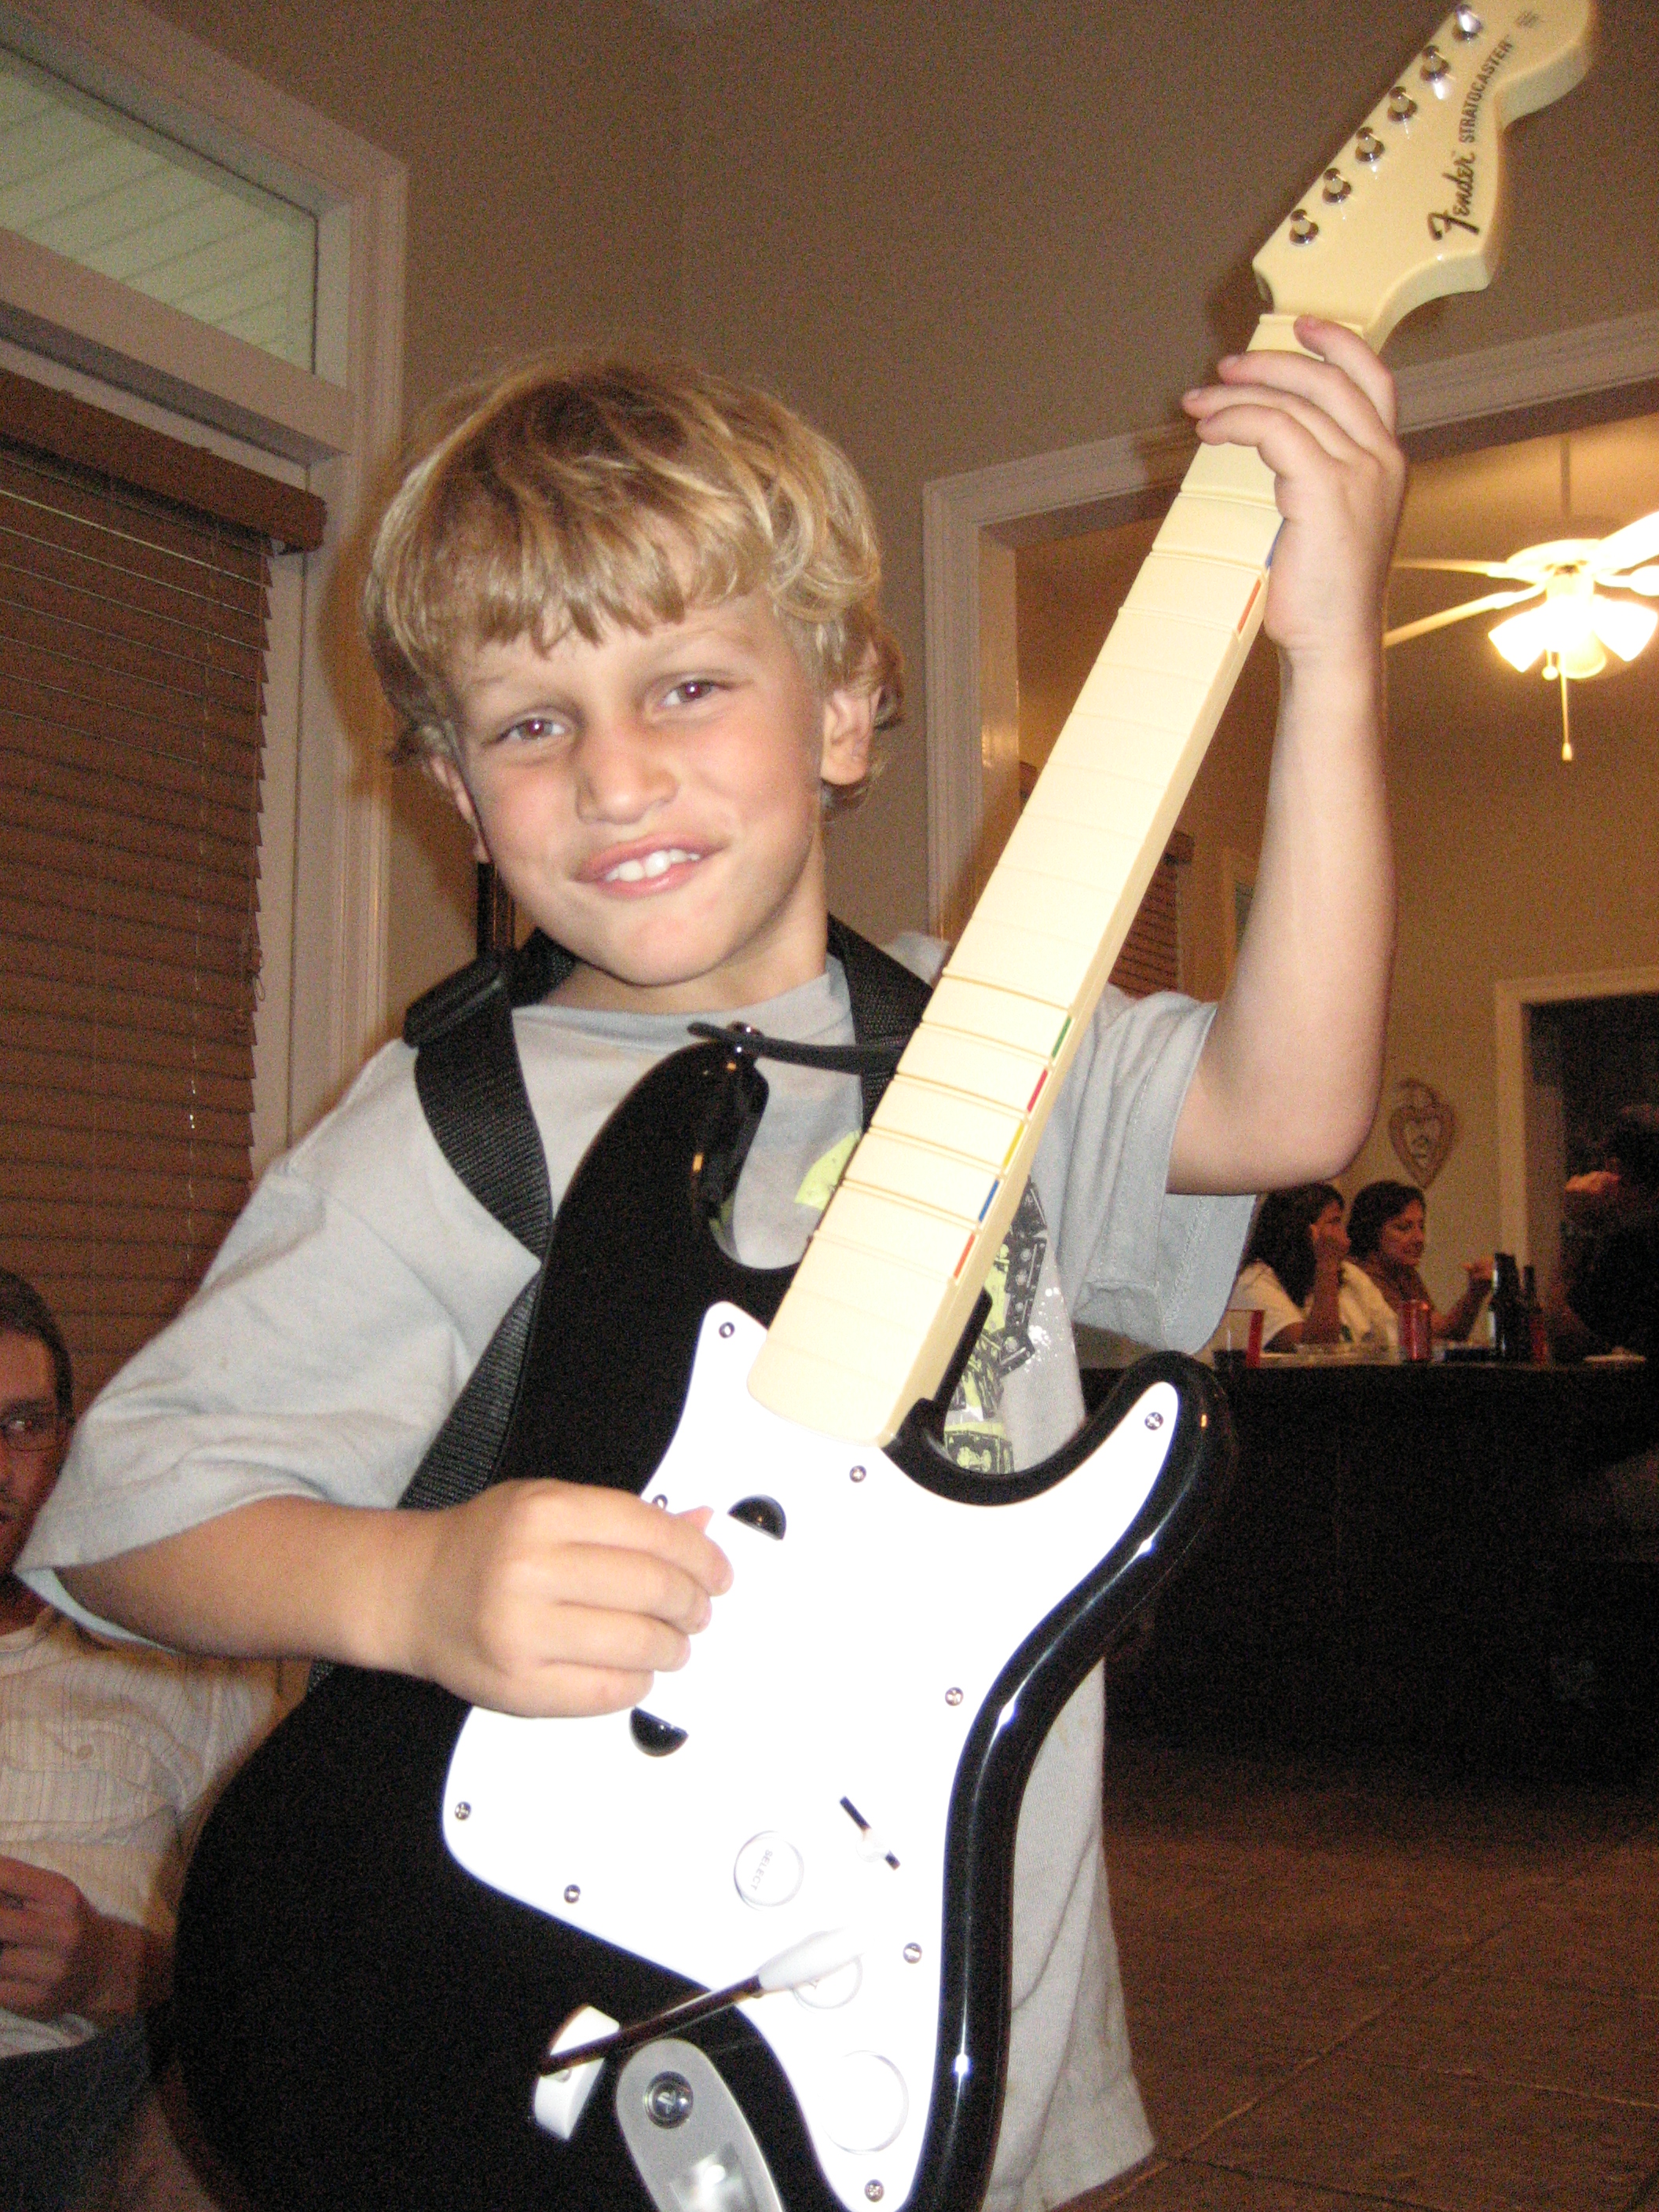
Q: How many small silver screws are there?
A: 9